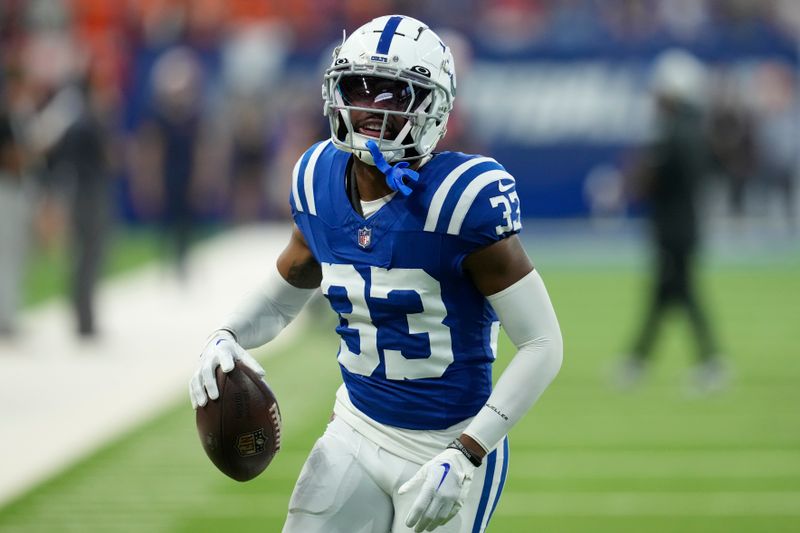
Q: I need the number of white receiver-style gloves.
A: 2